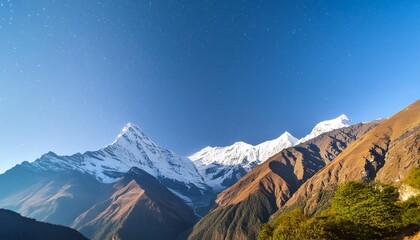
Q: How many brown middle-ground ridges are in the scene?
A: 3